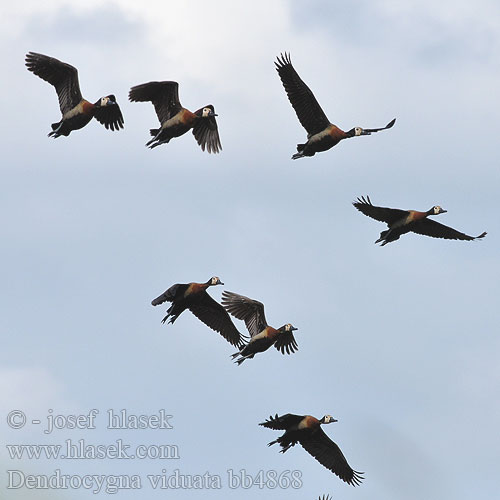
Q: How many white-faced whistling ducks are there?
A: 7